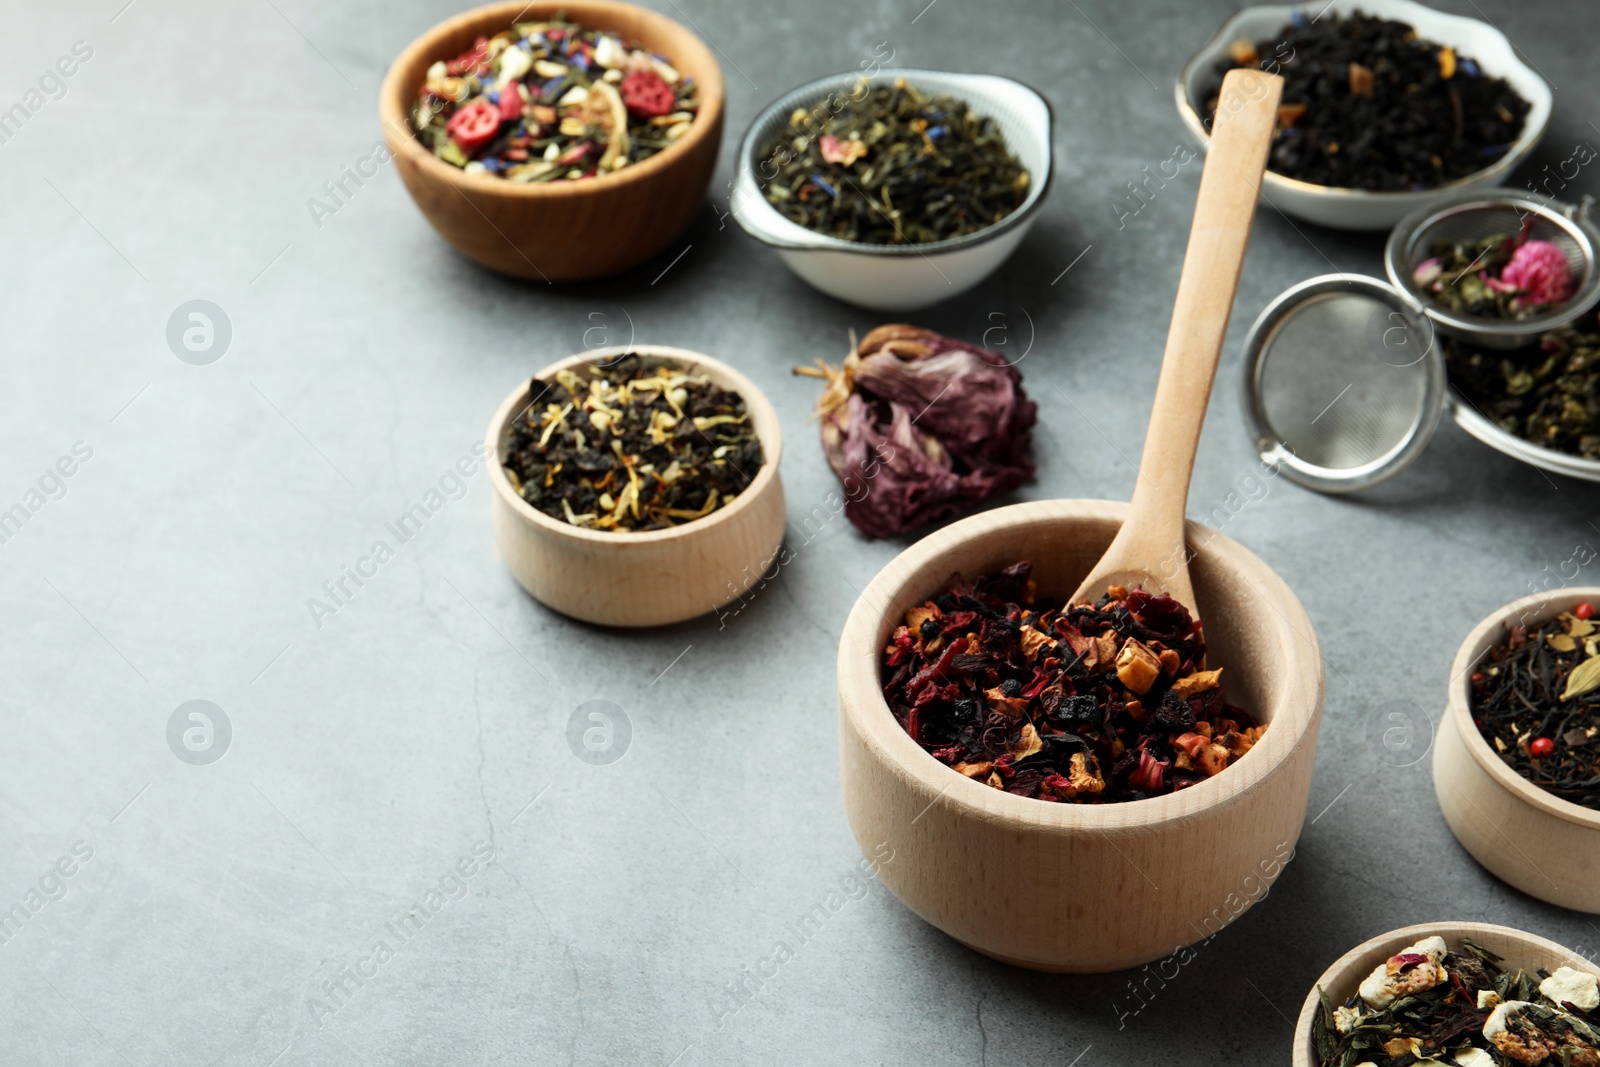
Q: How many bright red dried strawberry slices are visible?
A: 2